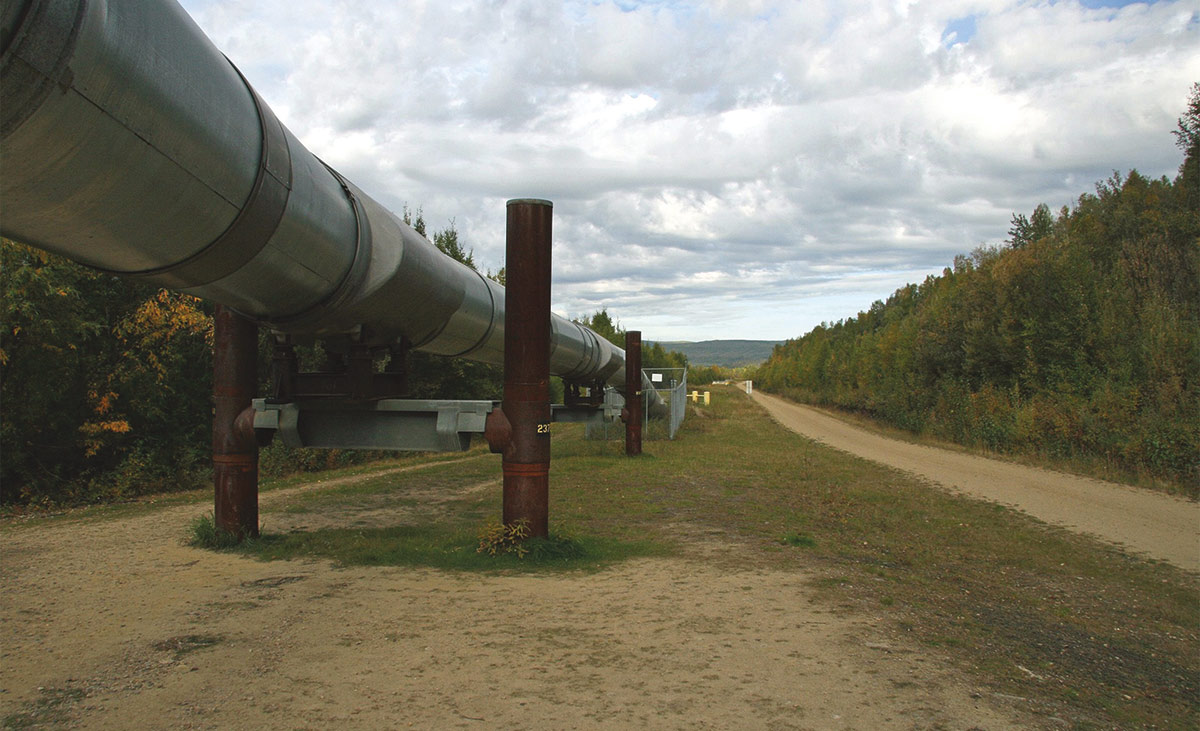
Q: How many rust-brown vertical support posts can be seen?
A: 3